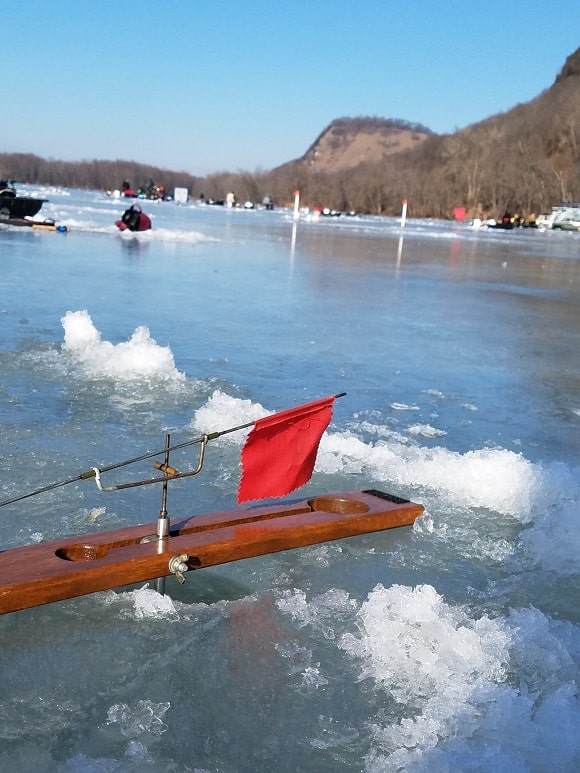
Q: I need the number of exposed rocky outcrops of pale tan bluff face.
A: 1